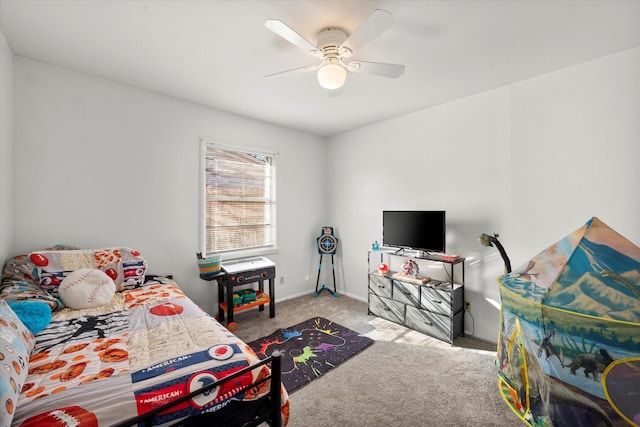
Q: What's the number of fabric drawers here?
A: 5